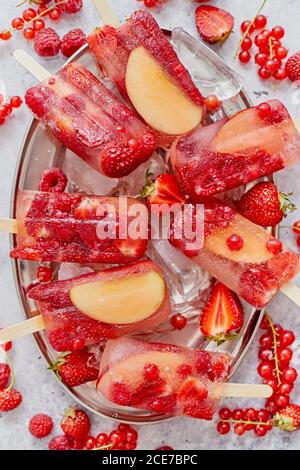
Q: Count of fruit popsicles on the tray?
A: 7